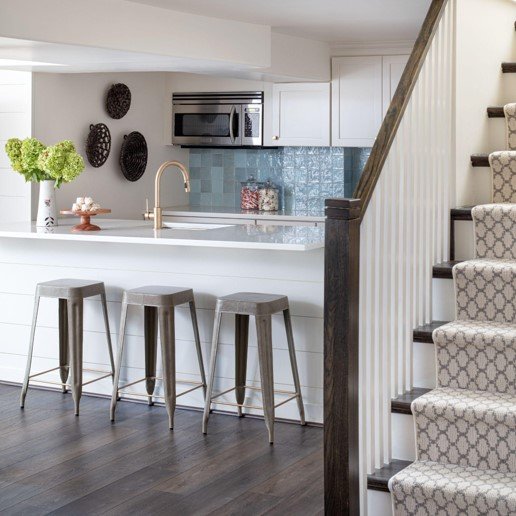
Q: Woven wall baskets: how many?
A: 3